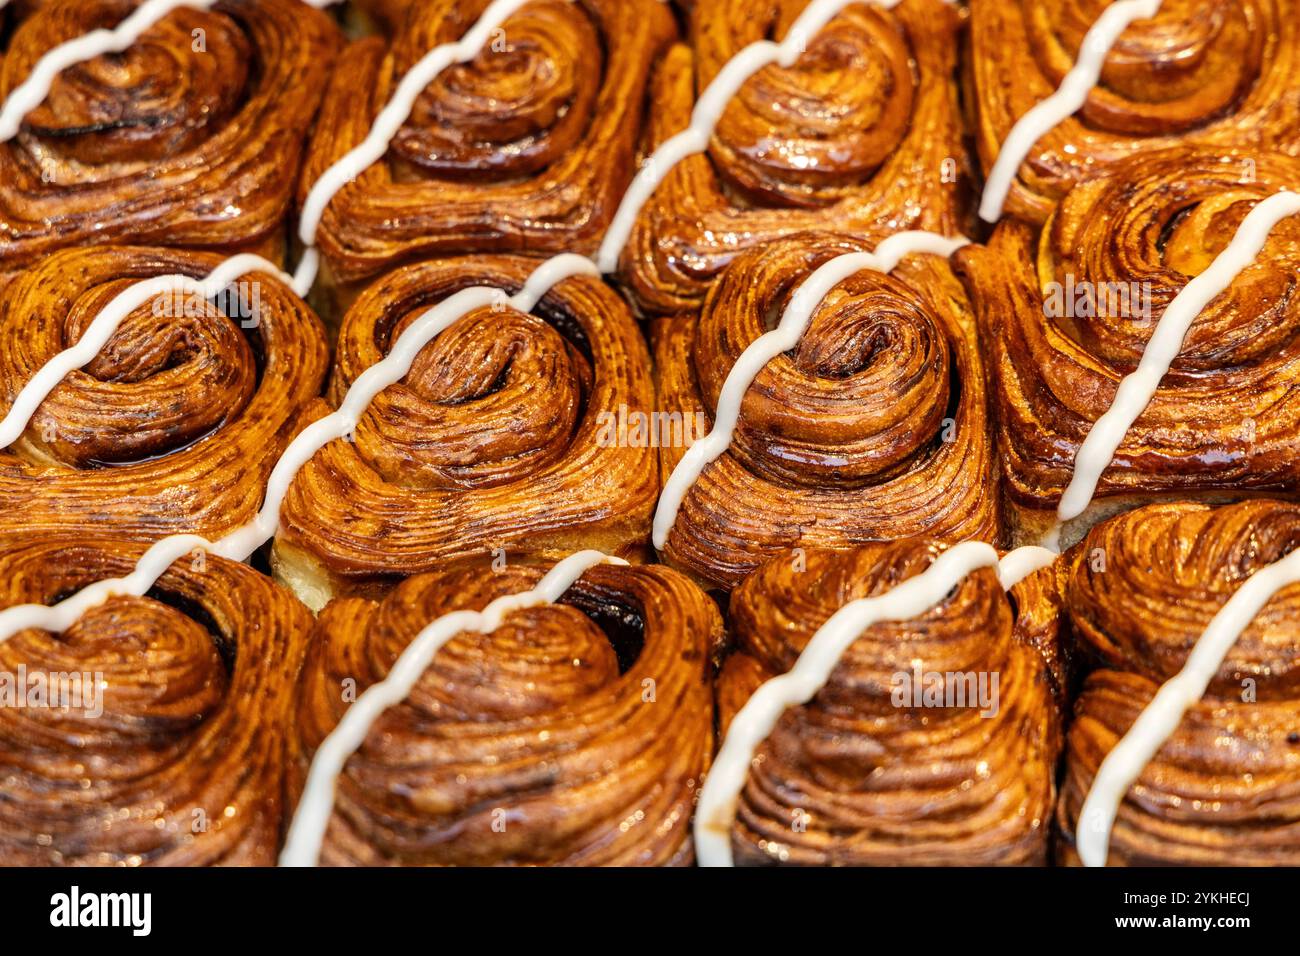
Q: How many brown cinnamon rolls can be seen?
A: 12